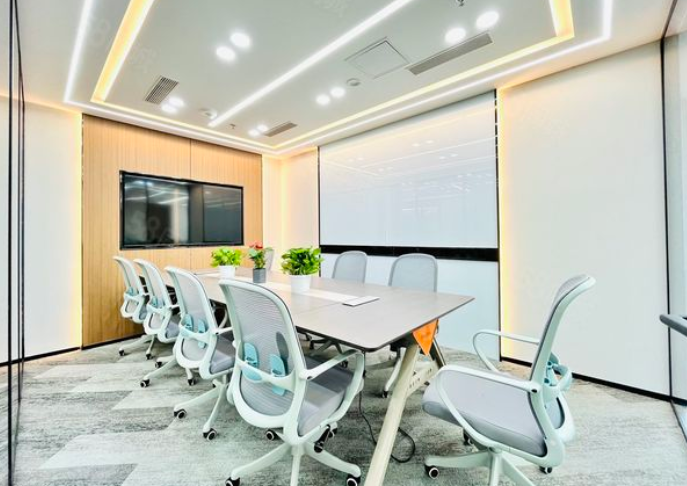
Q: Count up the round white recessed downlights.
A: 10